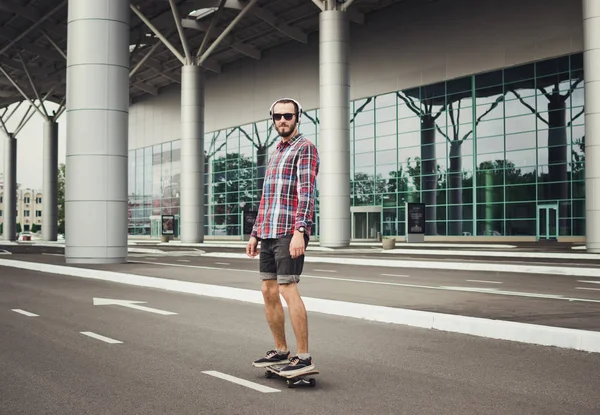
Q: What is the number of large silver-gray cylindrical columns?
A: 6